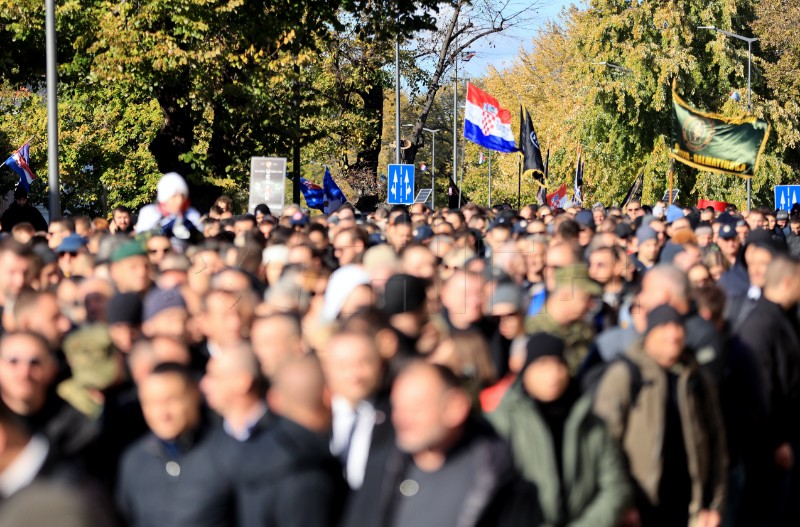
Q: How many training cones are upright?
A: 0